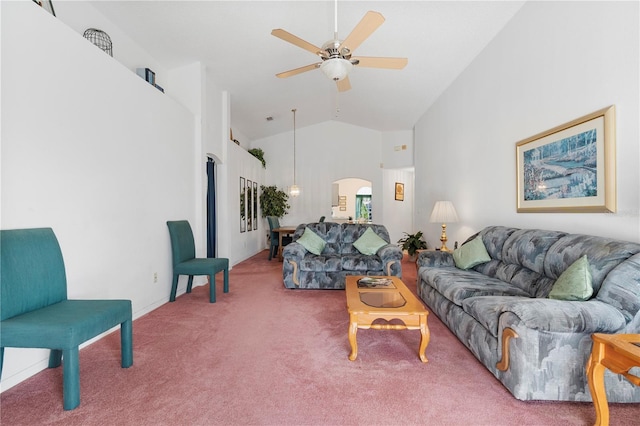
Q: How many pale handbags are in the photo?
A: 0